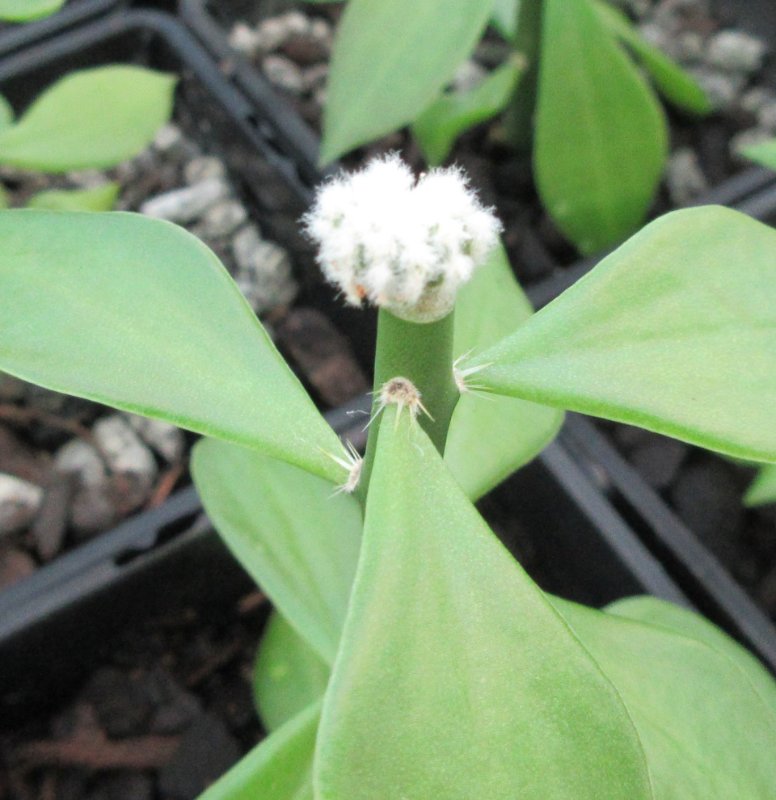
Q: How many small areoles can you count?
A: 3